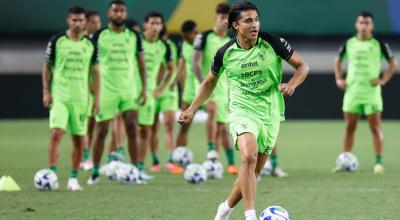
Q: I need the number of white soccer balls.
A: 9